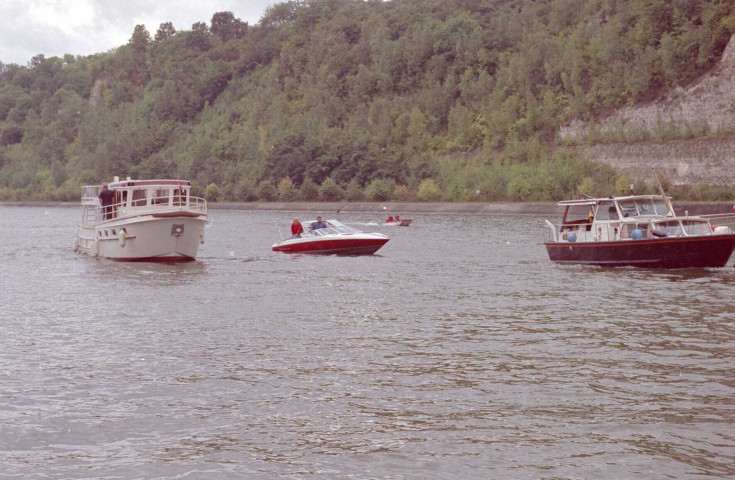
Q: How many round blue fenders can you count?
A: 2